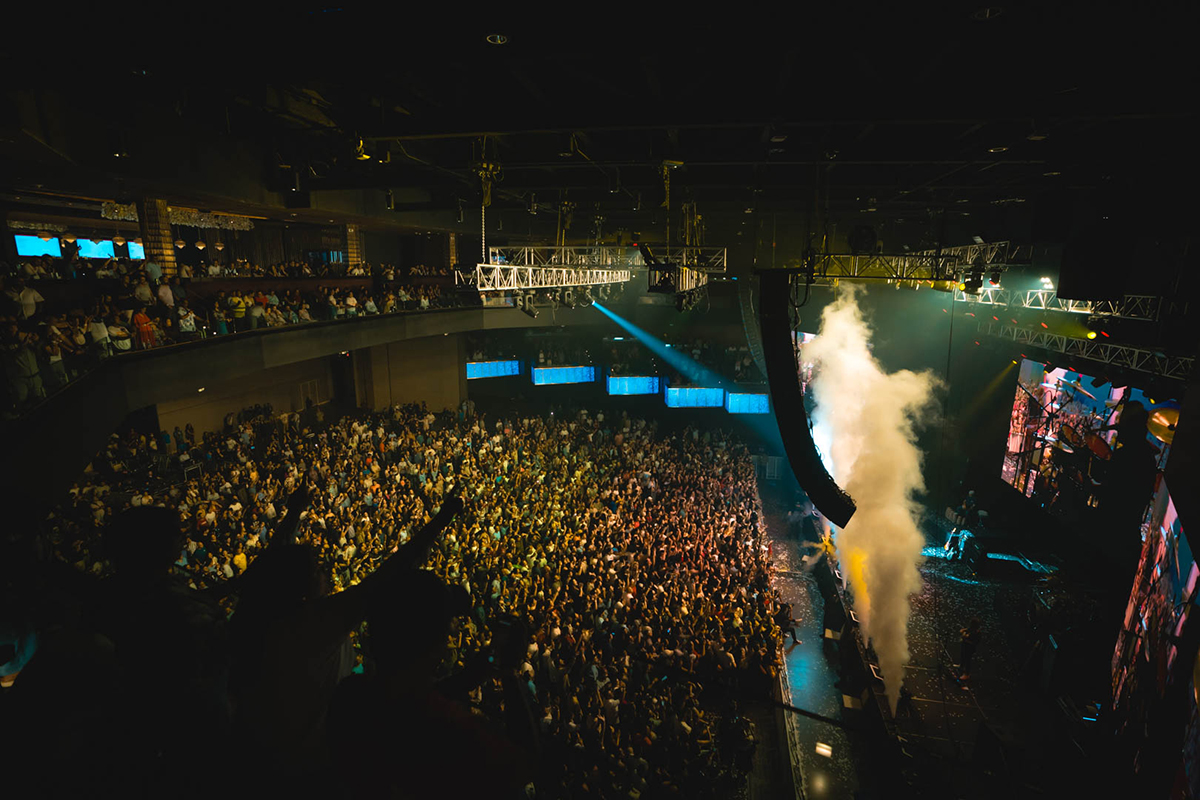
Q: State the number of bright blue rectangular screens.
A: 8